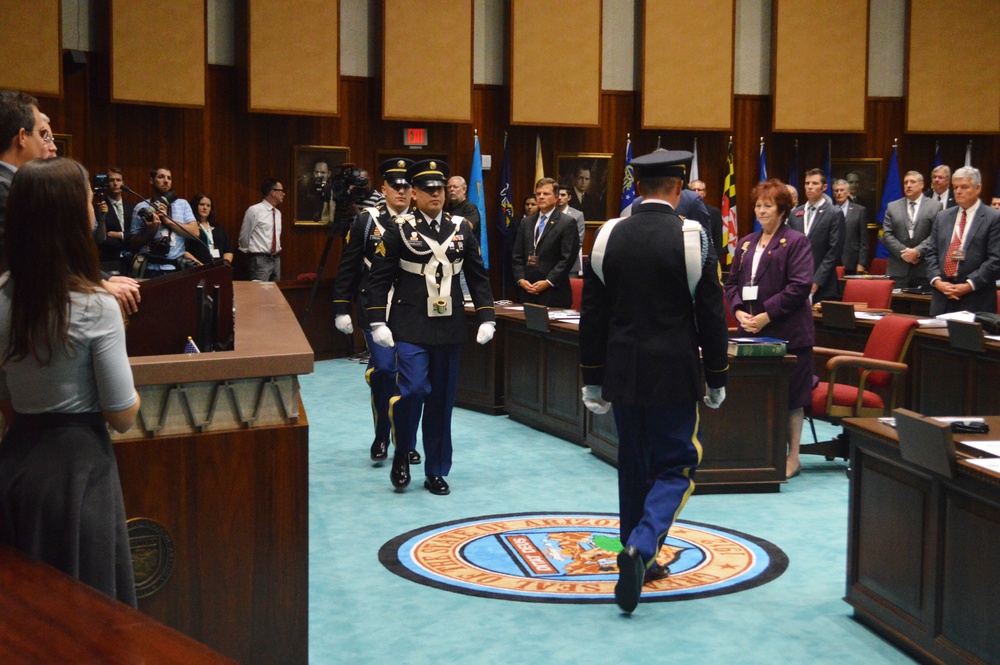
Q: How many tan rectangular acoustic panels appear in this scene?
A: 8